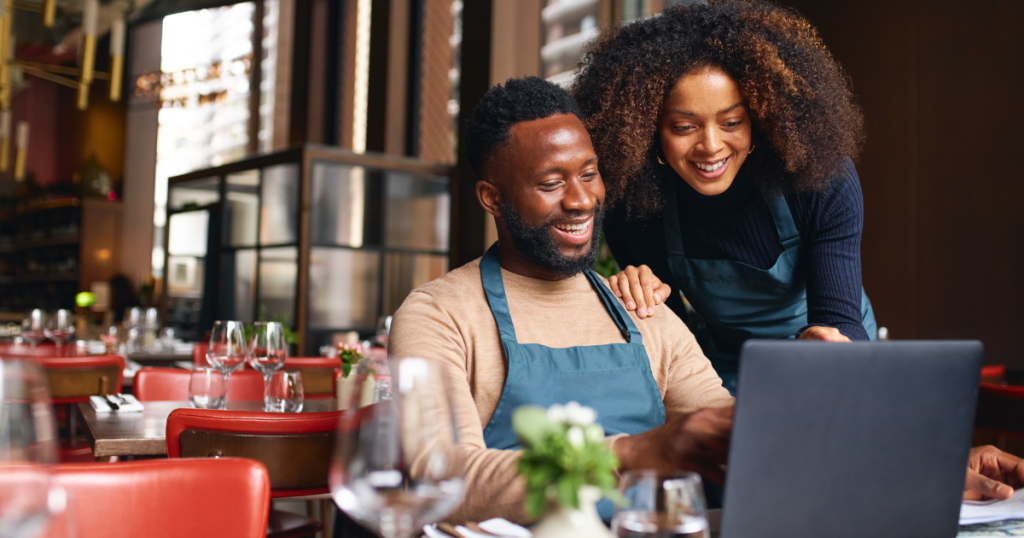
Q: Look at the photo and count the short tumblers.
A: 3